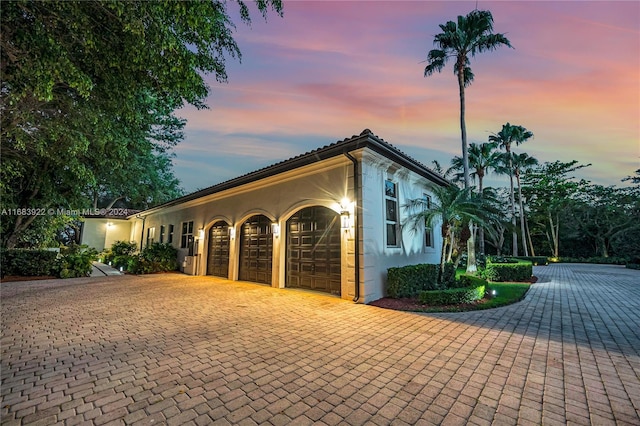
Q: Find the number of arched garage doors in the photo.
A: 3